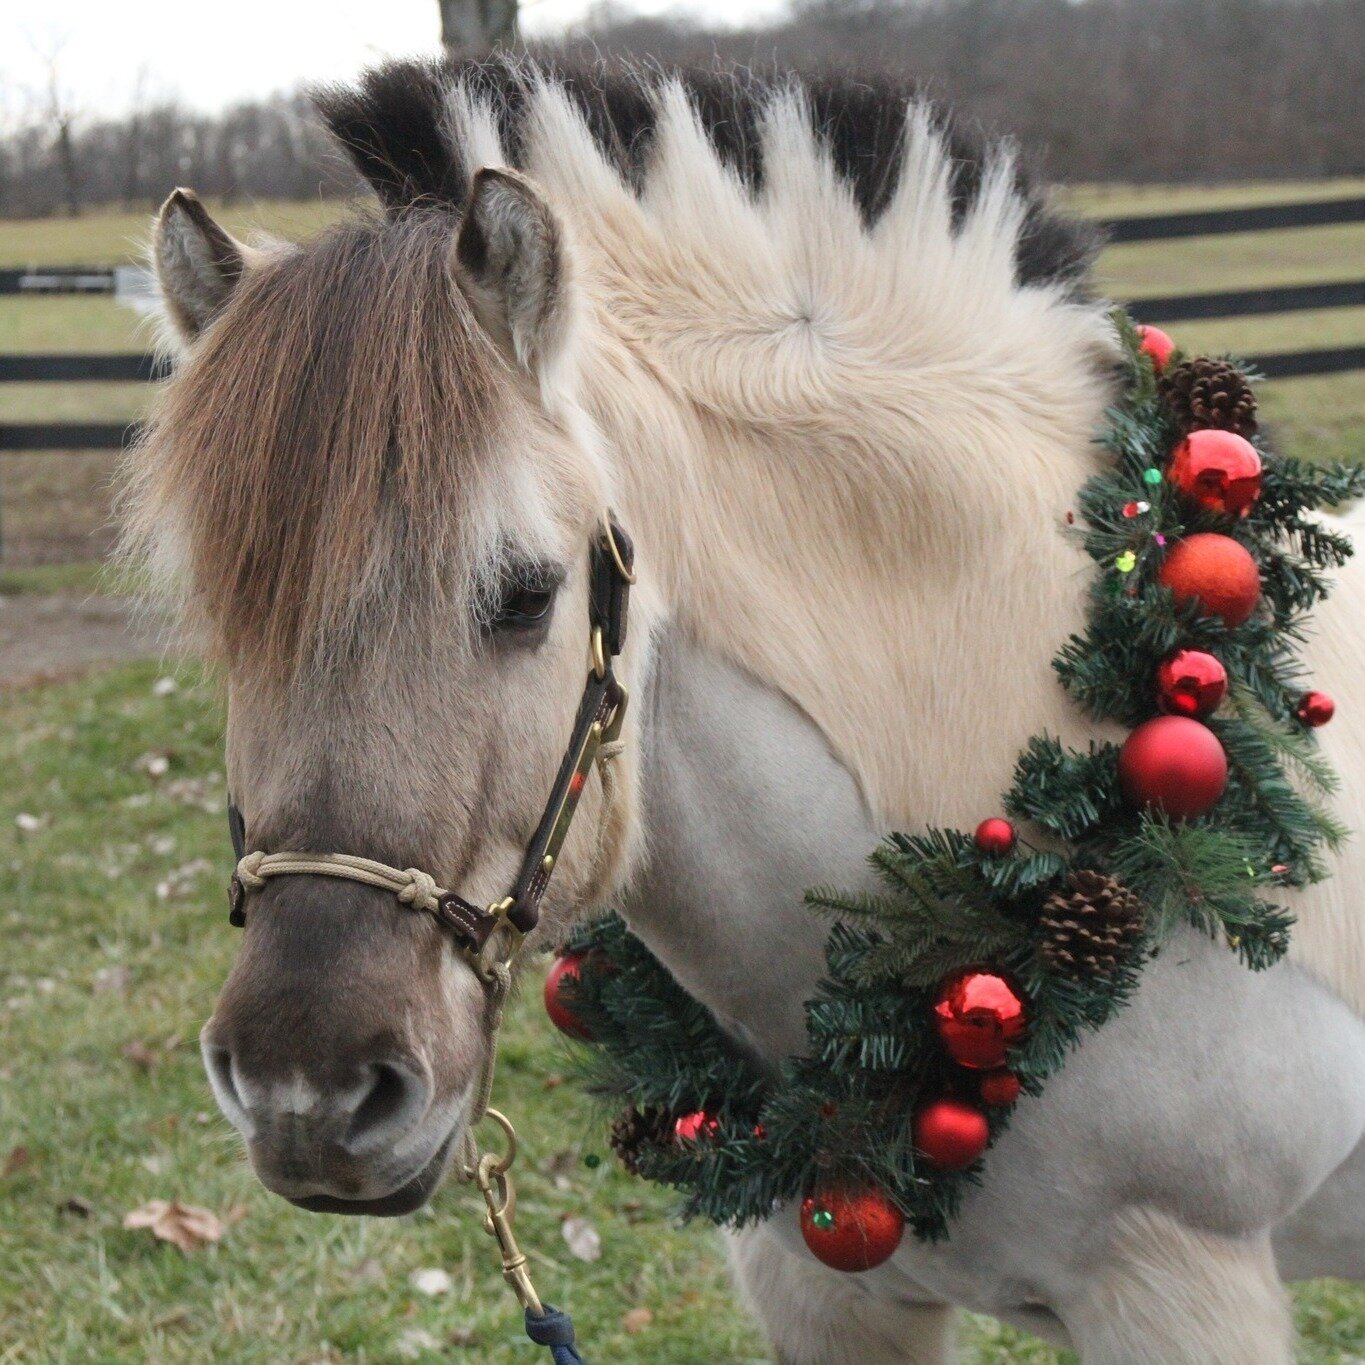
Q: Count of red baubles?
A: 13